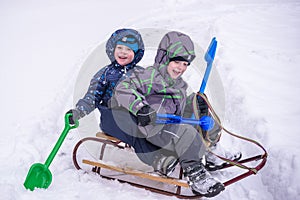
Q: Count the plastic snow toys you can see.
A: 3